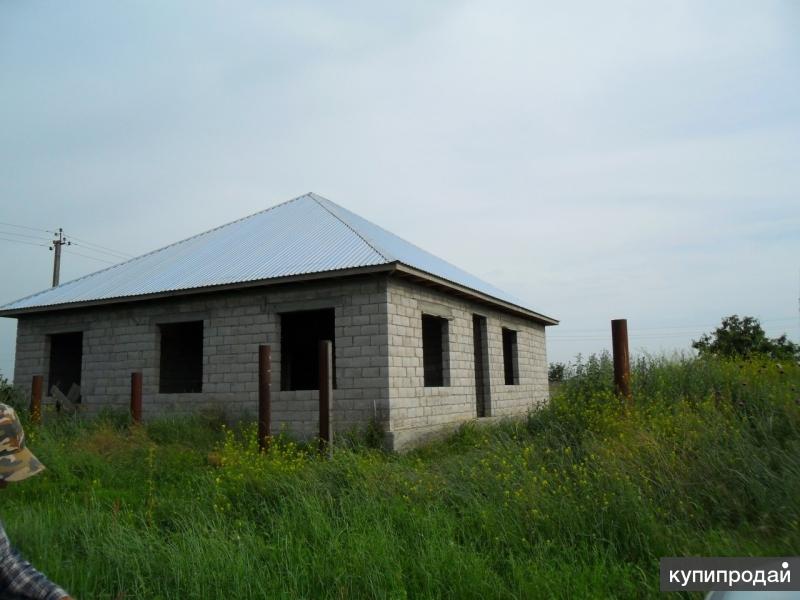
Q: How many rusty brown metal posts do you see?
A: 5